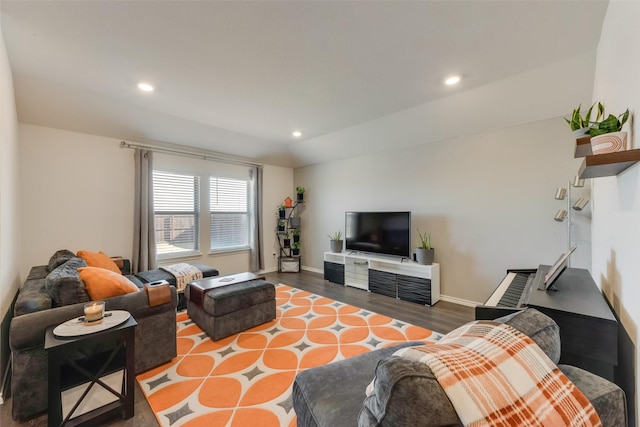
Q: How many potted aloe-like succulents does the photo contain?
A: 2